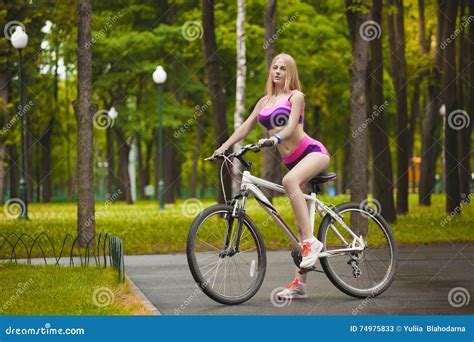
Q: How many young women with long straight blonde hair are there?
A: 1